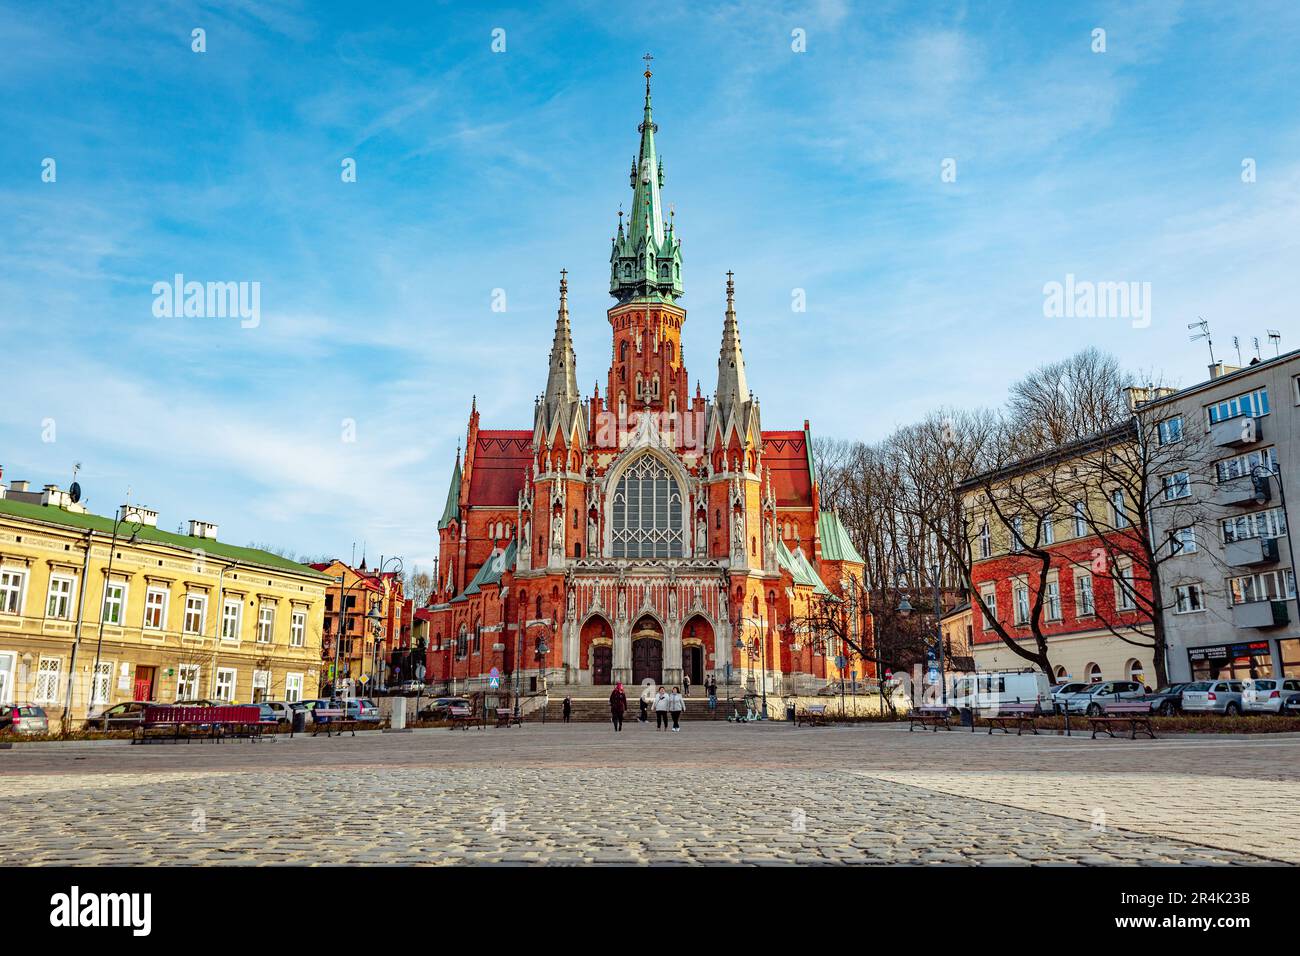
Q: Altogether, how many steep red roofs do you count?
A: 2